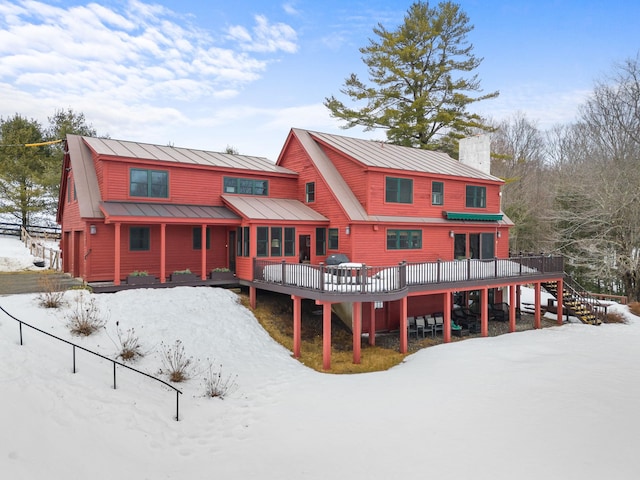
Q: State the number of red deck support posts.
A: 11